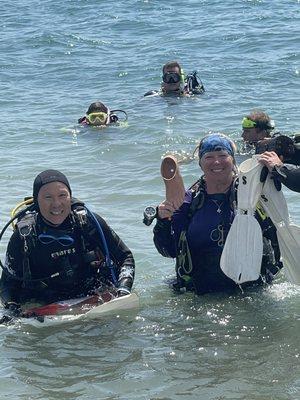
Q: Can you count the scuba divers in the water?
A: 5